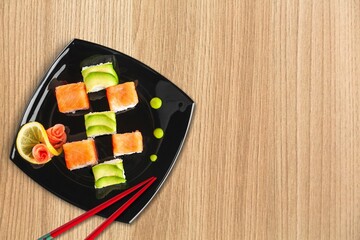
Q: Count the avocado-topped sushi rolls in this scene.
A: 3